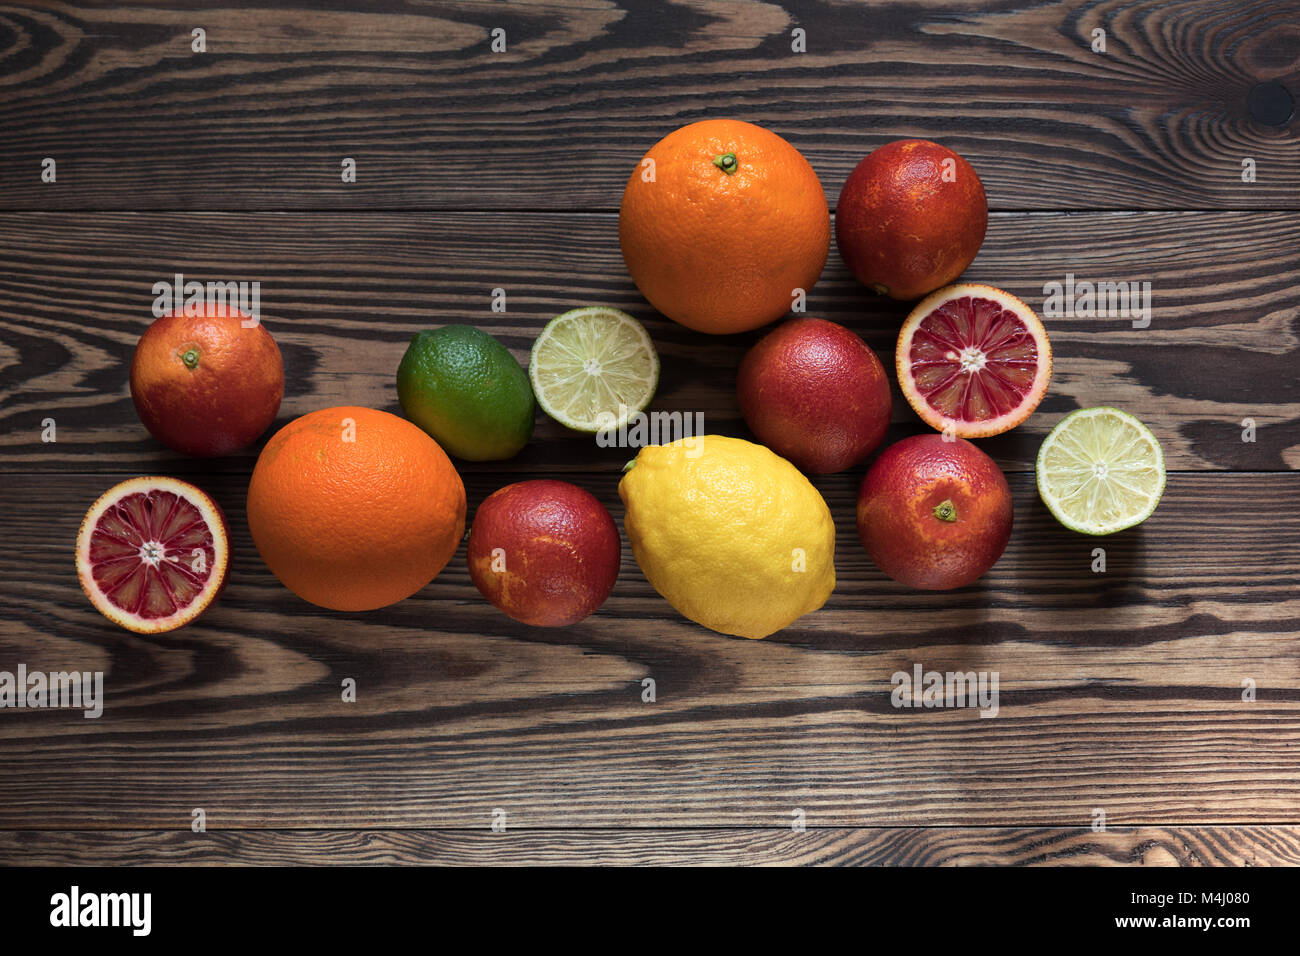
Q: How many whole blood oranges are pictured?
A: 5